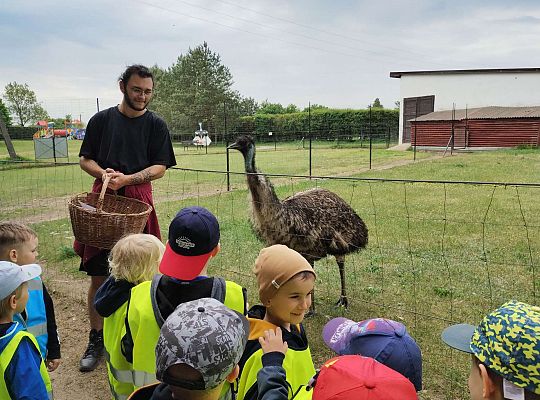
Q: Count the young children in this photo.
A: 9